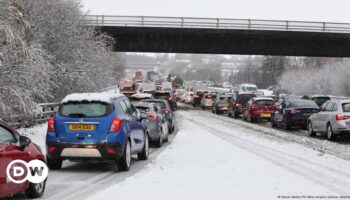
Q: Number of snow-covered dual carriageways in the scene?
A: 1